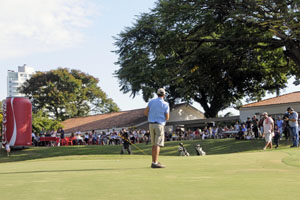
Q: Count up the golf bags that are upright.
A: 2